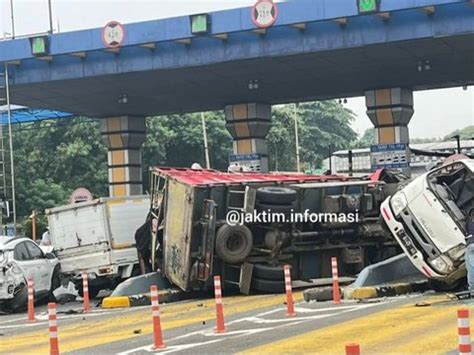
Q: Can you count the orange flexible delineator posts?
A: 9